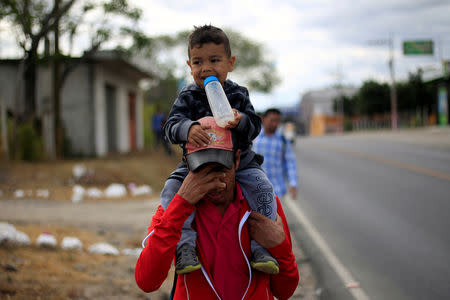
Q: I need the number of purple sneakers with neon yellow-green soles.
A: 0